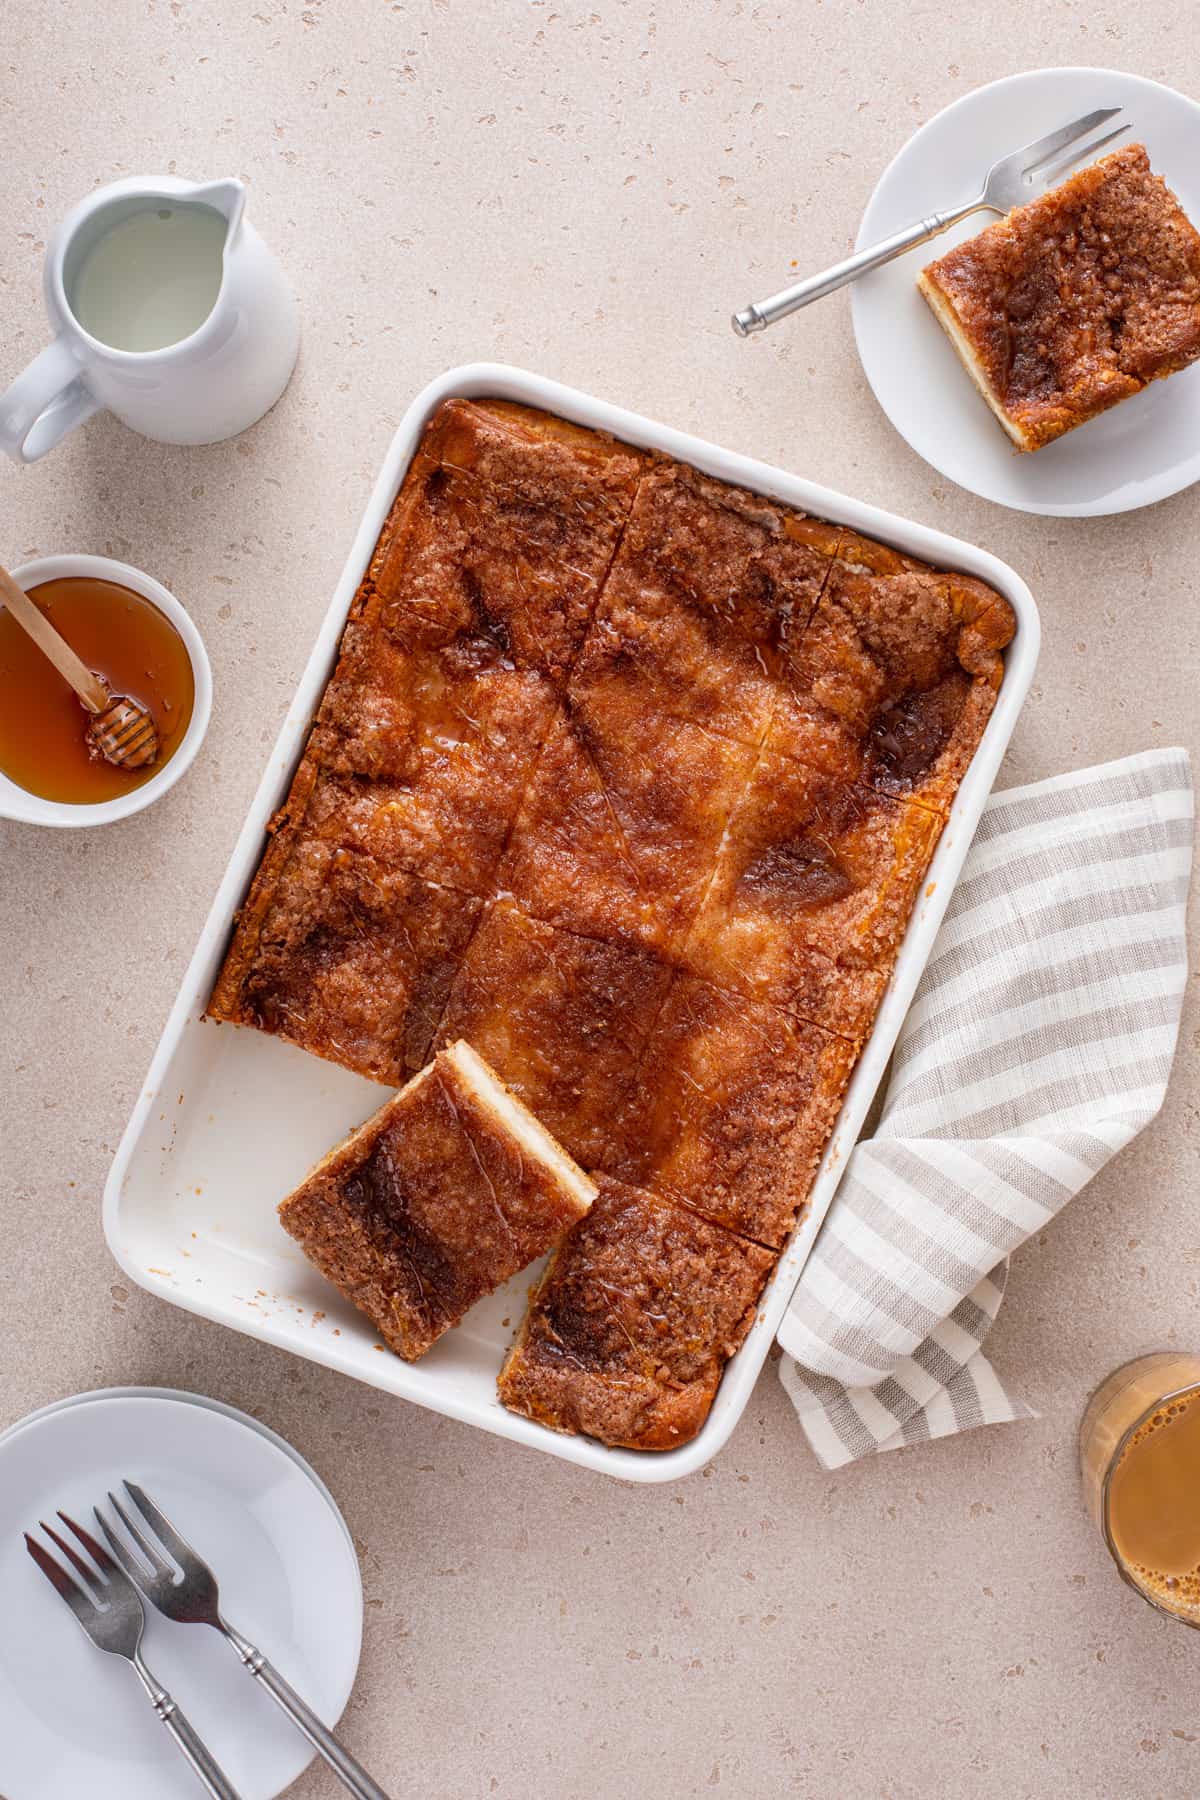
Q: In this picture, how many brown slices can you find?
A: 12